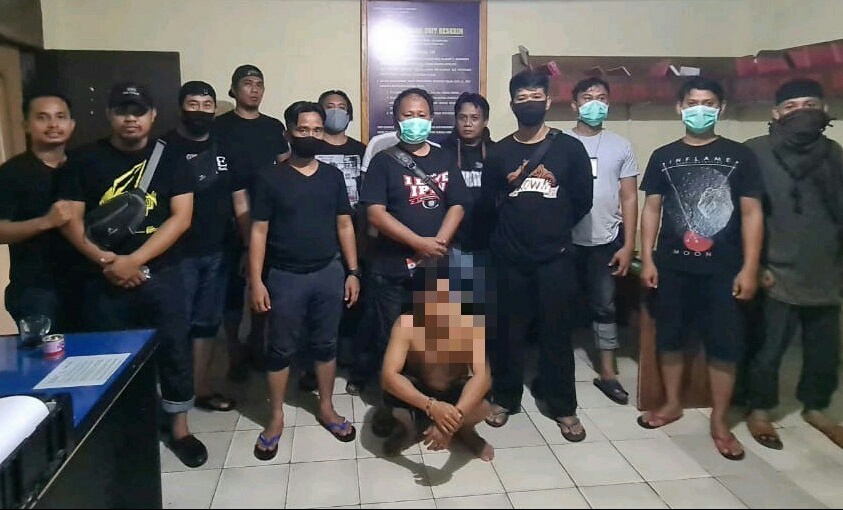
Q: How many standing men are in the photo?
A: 12